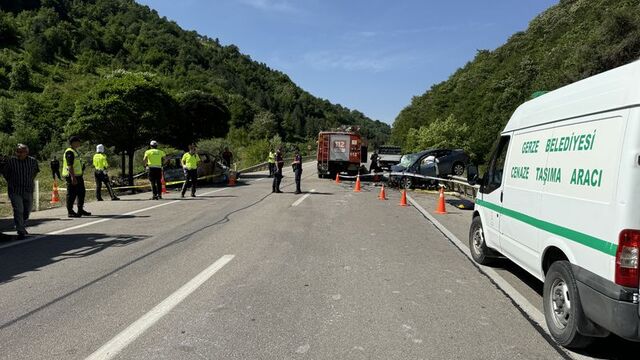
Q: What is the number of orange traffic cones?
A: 8